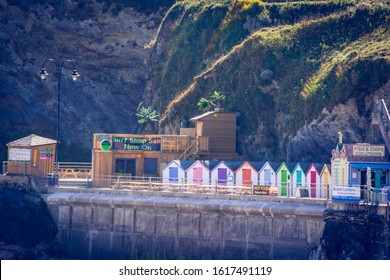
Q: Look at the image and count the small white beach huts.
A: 9